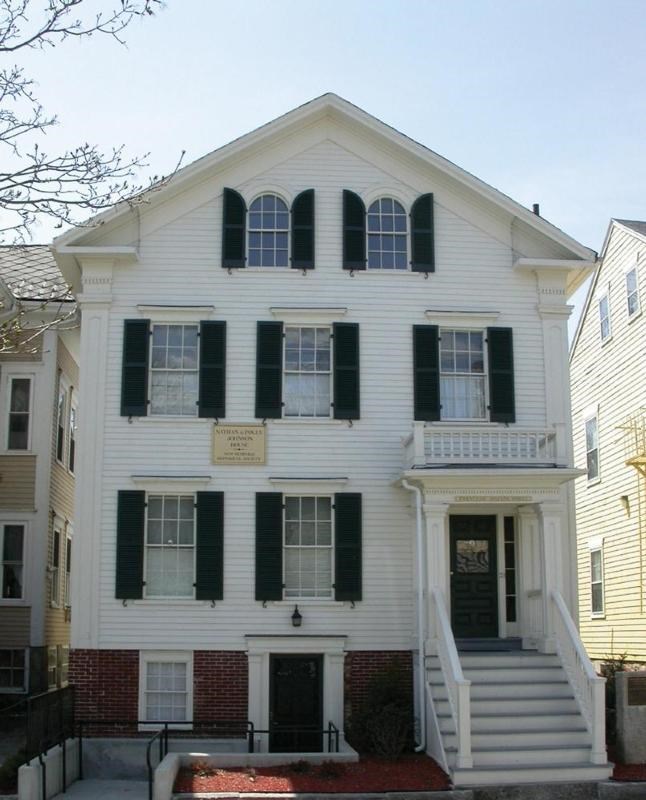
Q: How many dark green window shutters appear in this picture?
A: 14